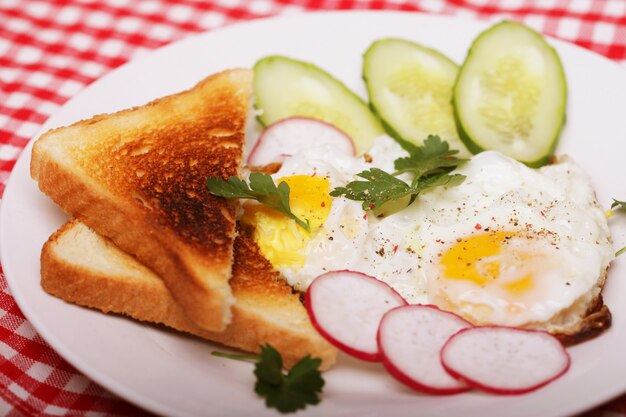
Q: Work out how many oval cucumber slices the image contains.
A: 3